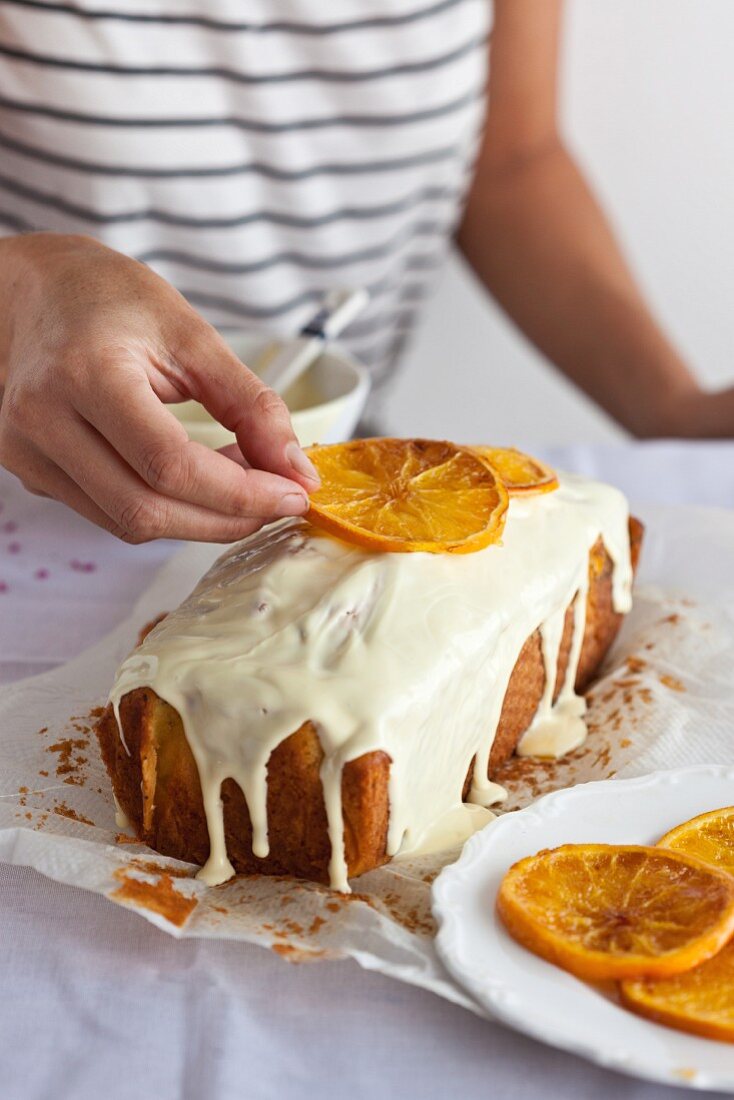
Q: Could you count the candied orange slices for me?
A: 5